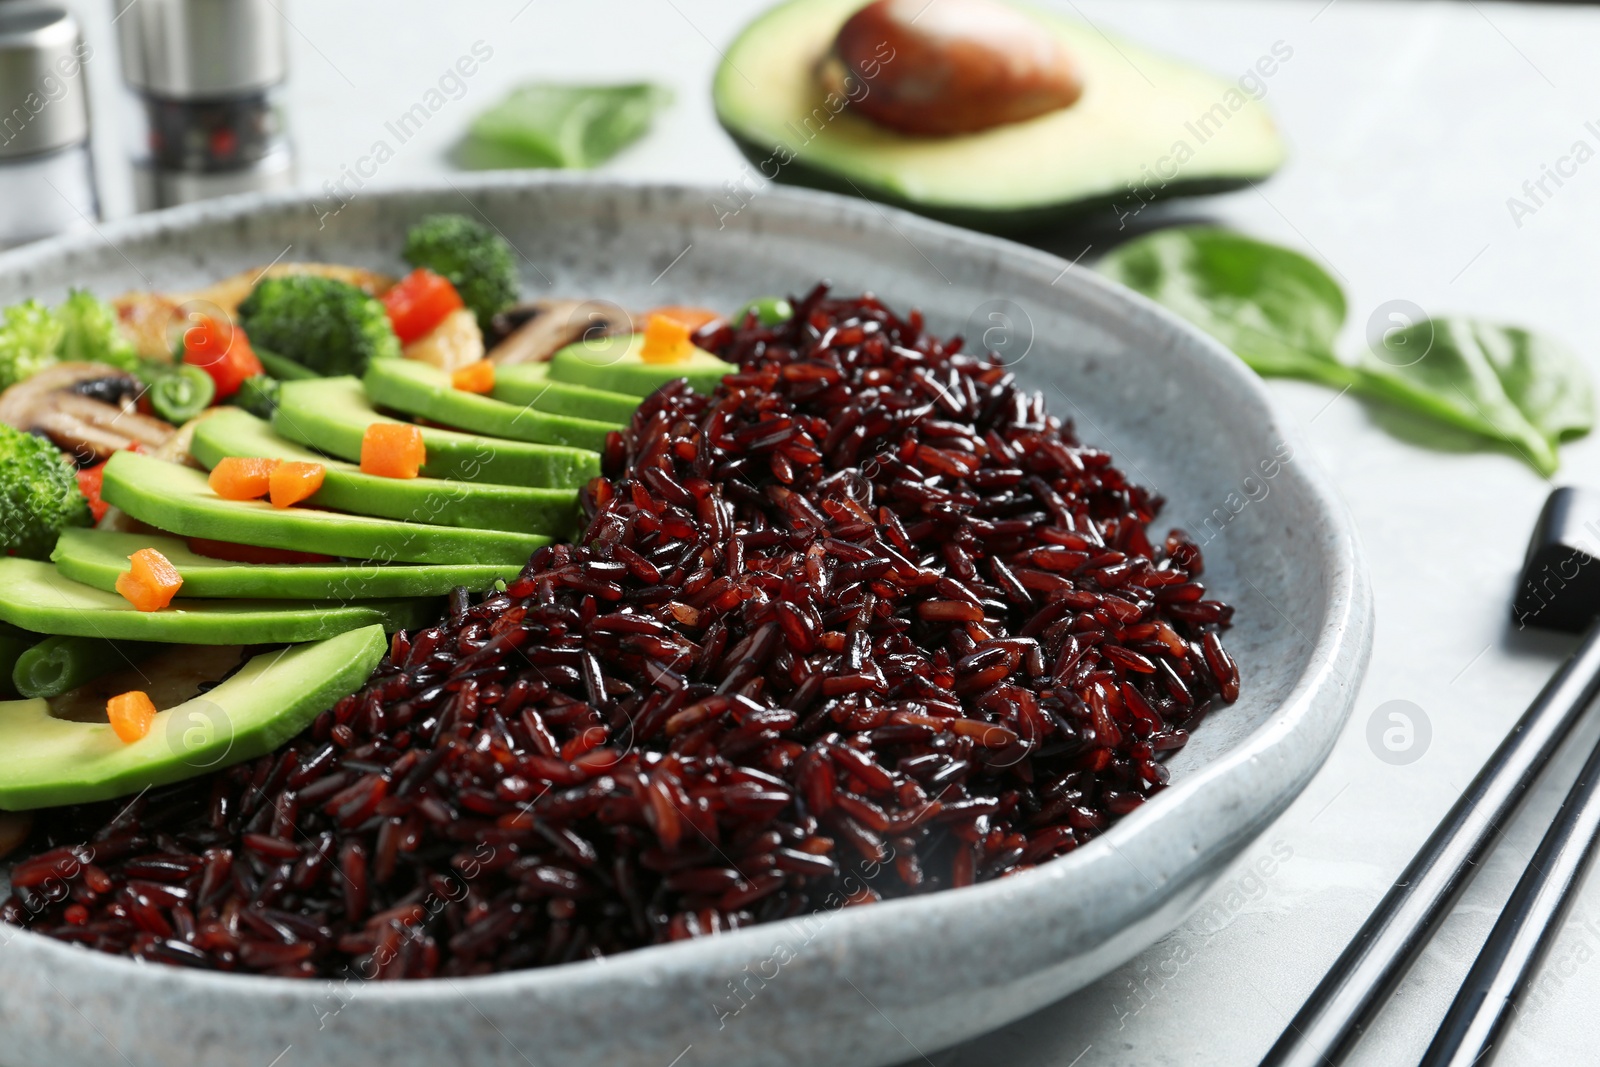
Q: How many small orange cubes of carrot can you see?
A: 7